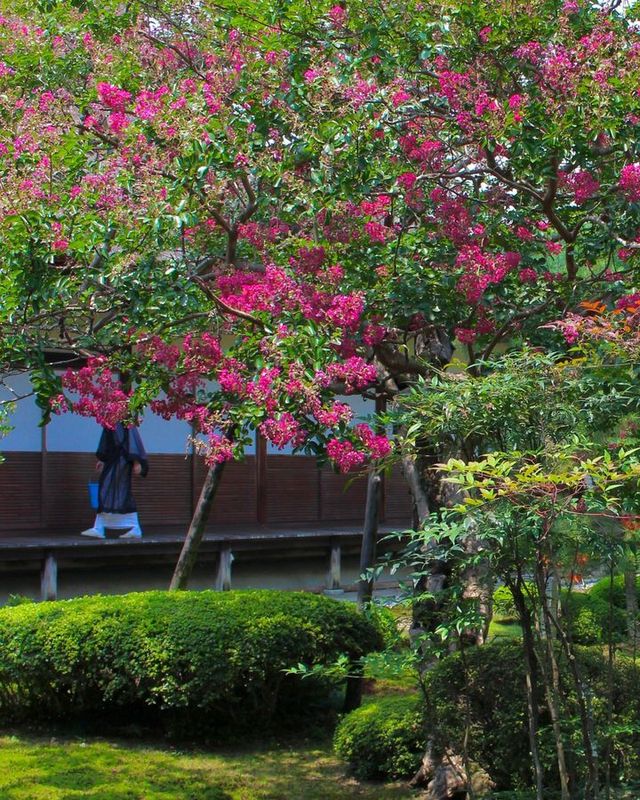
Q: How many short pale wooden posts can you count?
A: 3